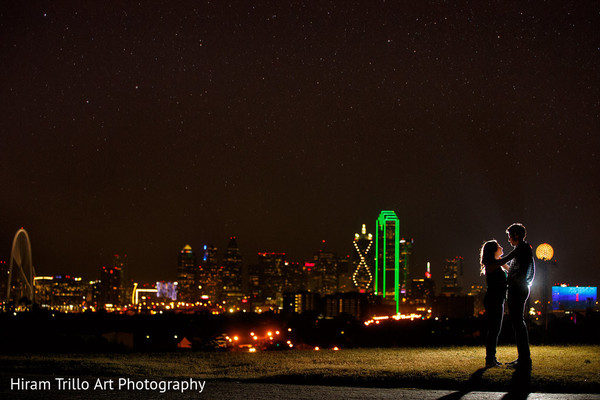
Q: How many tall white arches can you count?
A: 1